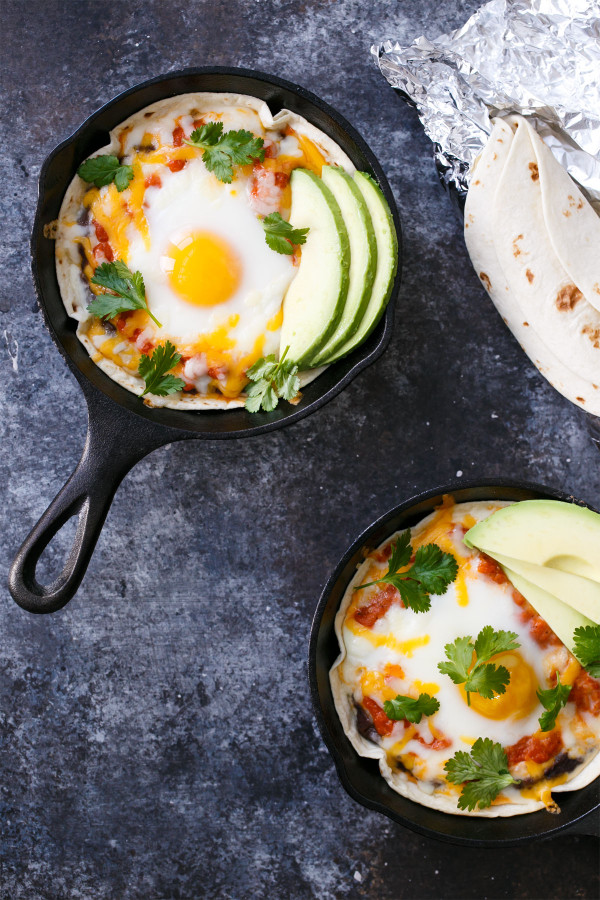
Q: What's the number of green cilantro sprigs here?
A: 12